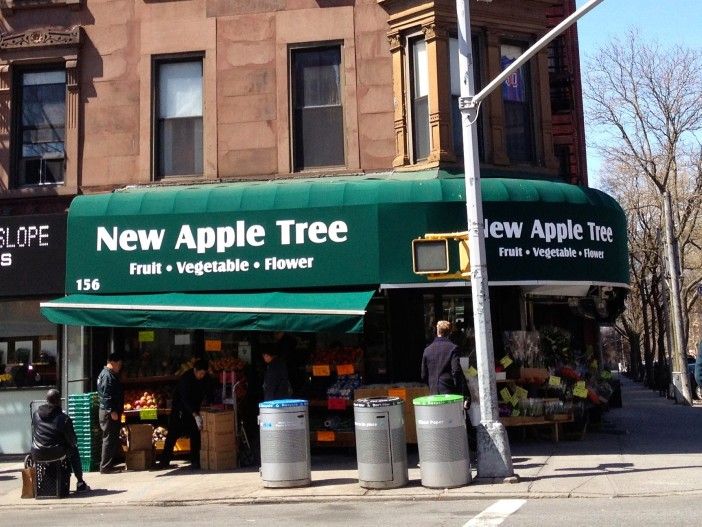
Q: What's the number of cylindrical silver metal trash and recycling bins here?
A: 3